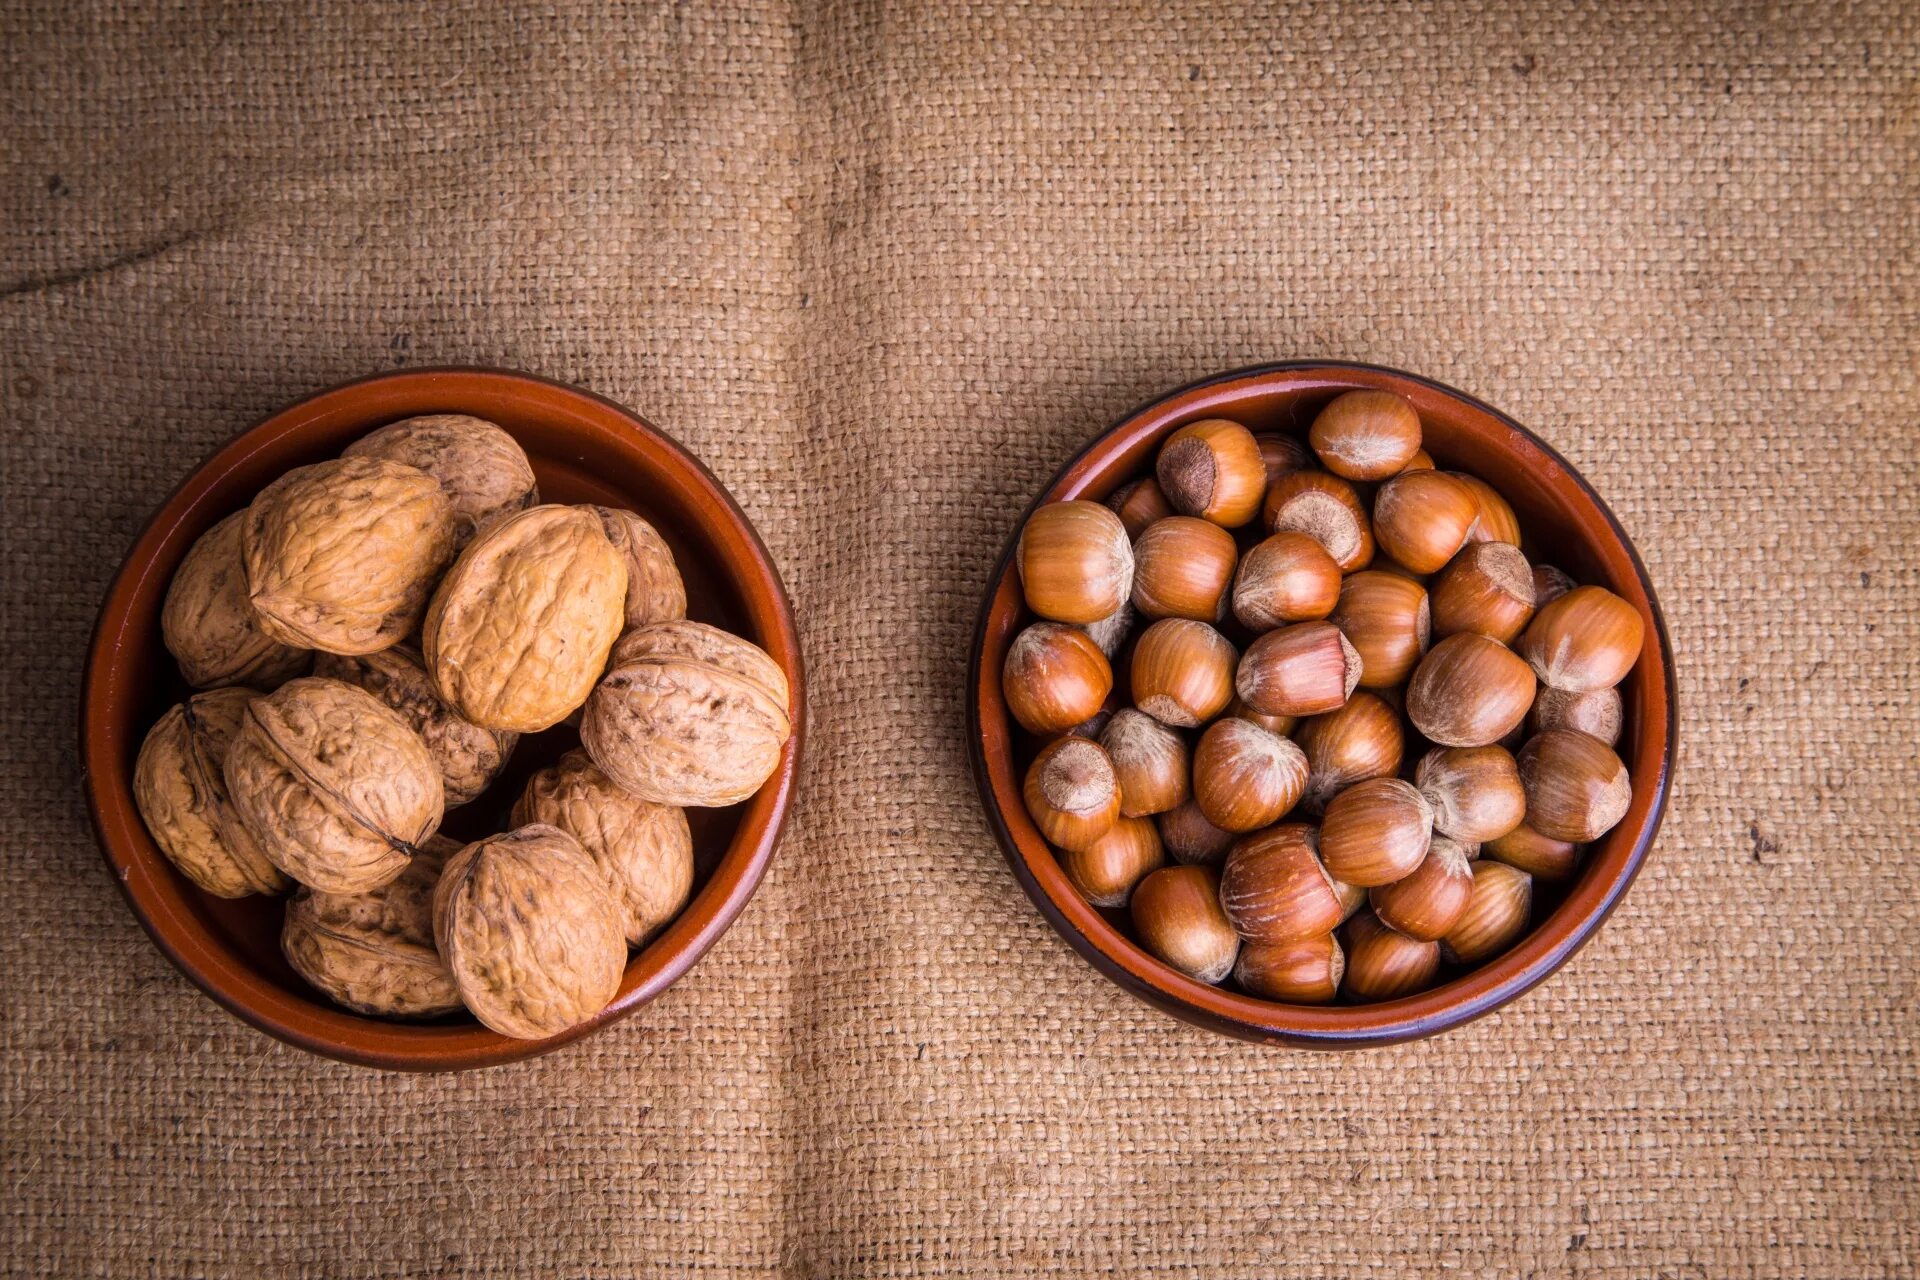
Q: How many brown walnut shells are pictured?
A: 12